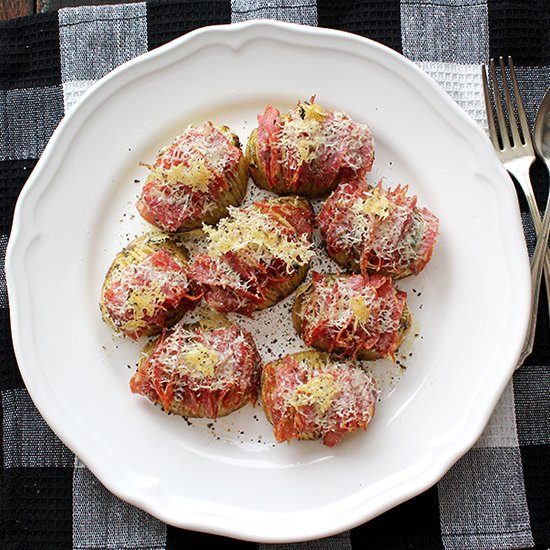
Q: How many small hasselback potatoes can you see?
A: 8